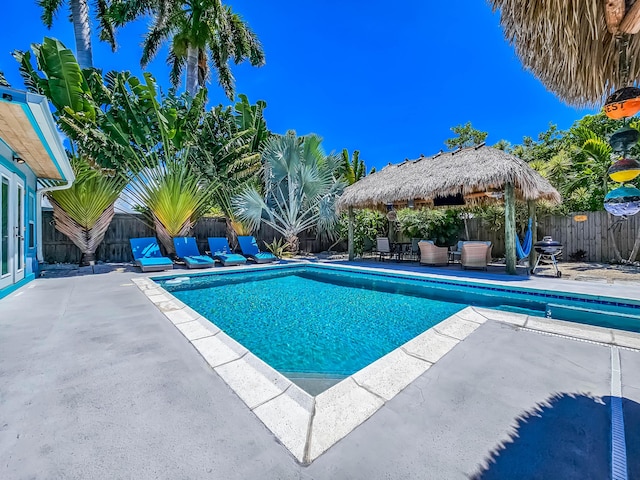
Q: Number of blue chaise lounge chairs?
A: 4